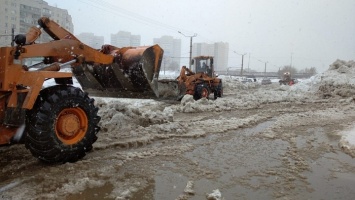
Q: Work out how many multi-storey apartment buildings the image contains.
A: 5